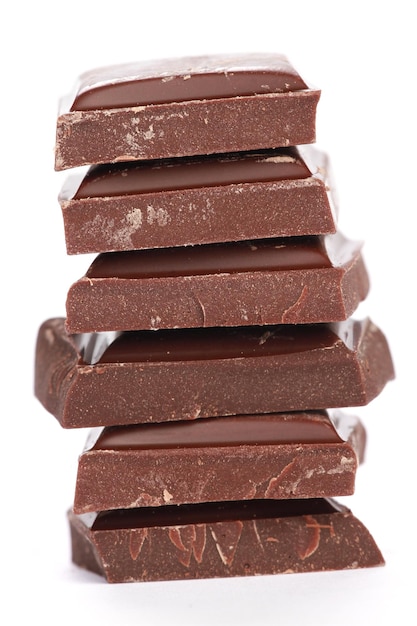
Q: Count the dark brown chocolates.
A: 6